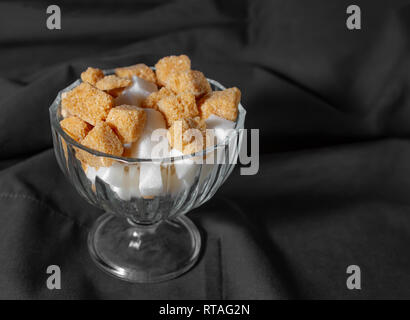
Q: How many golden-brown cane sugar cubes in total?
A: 13